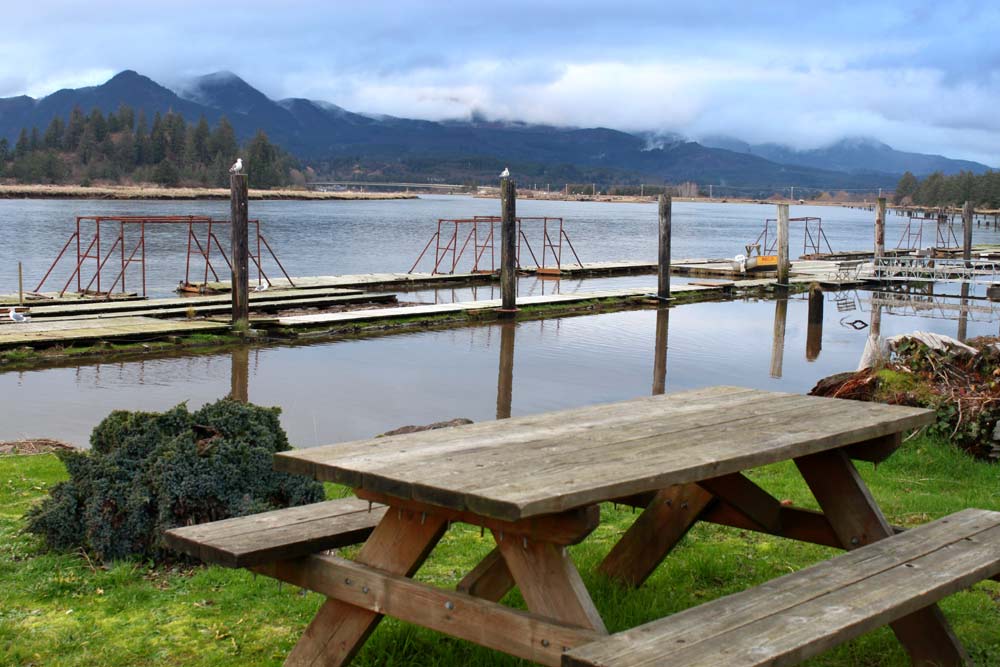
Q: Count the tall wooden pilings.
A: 6